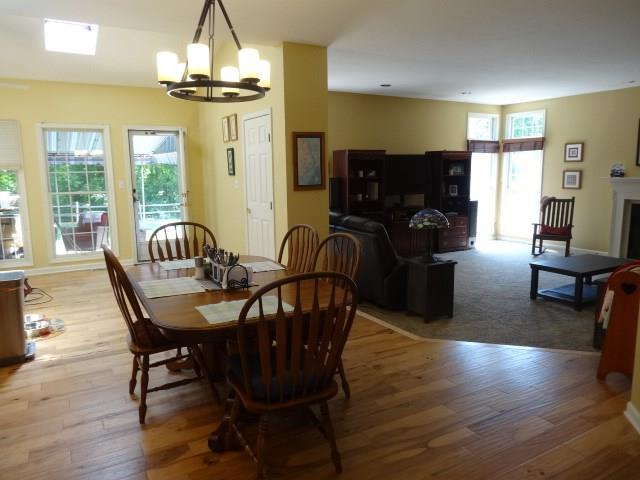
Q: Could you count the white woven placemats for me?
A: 4